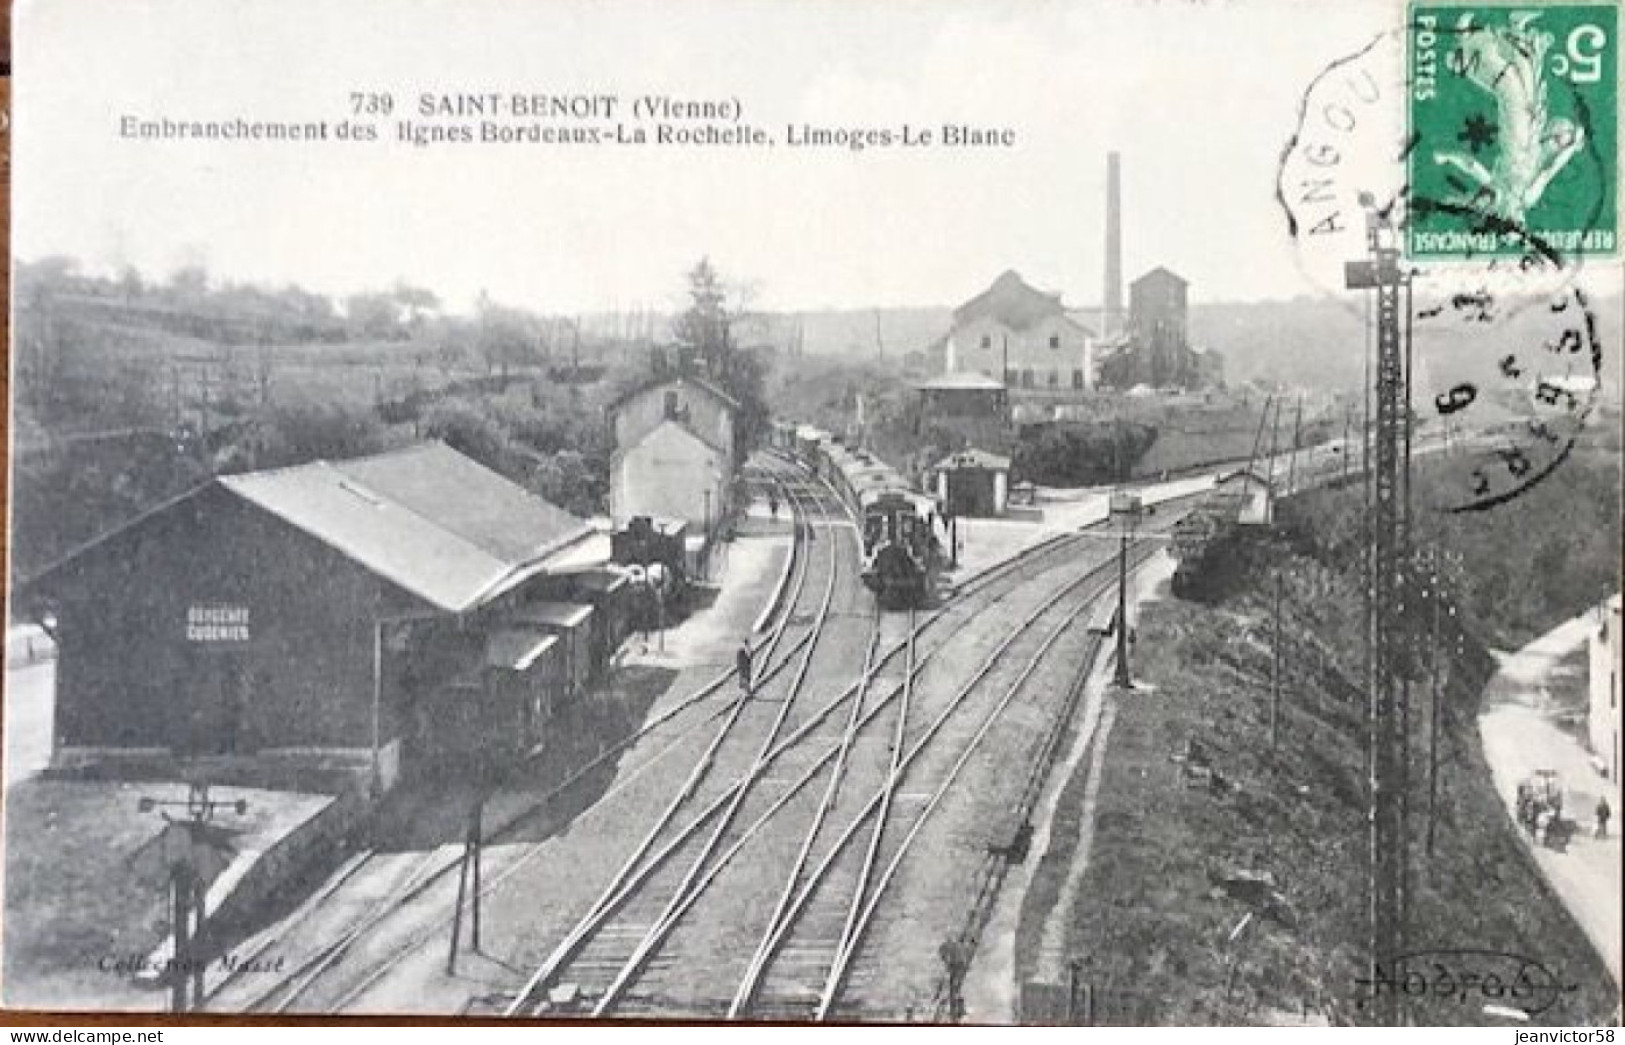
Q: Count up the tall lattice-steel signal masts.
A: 1